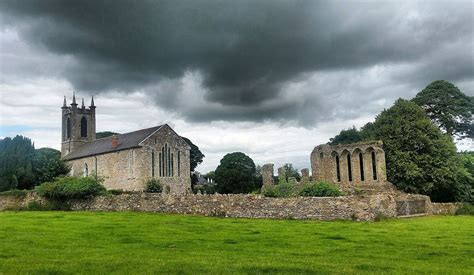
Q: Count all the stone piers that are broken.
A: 3